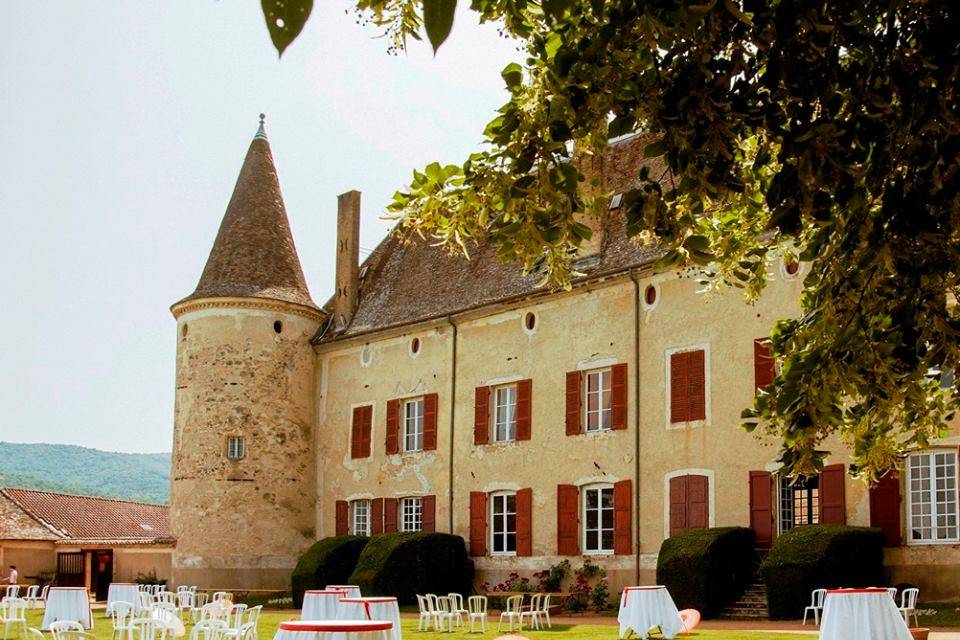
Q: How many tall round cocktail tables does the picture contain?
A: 8